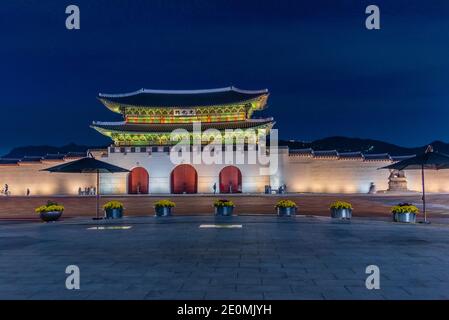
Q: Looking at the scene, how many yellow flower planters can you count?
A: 7